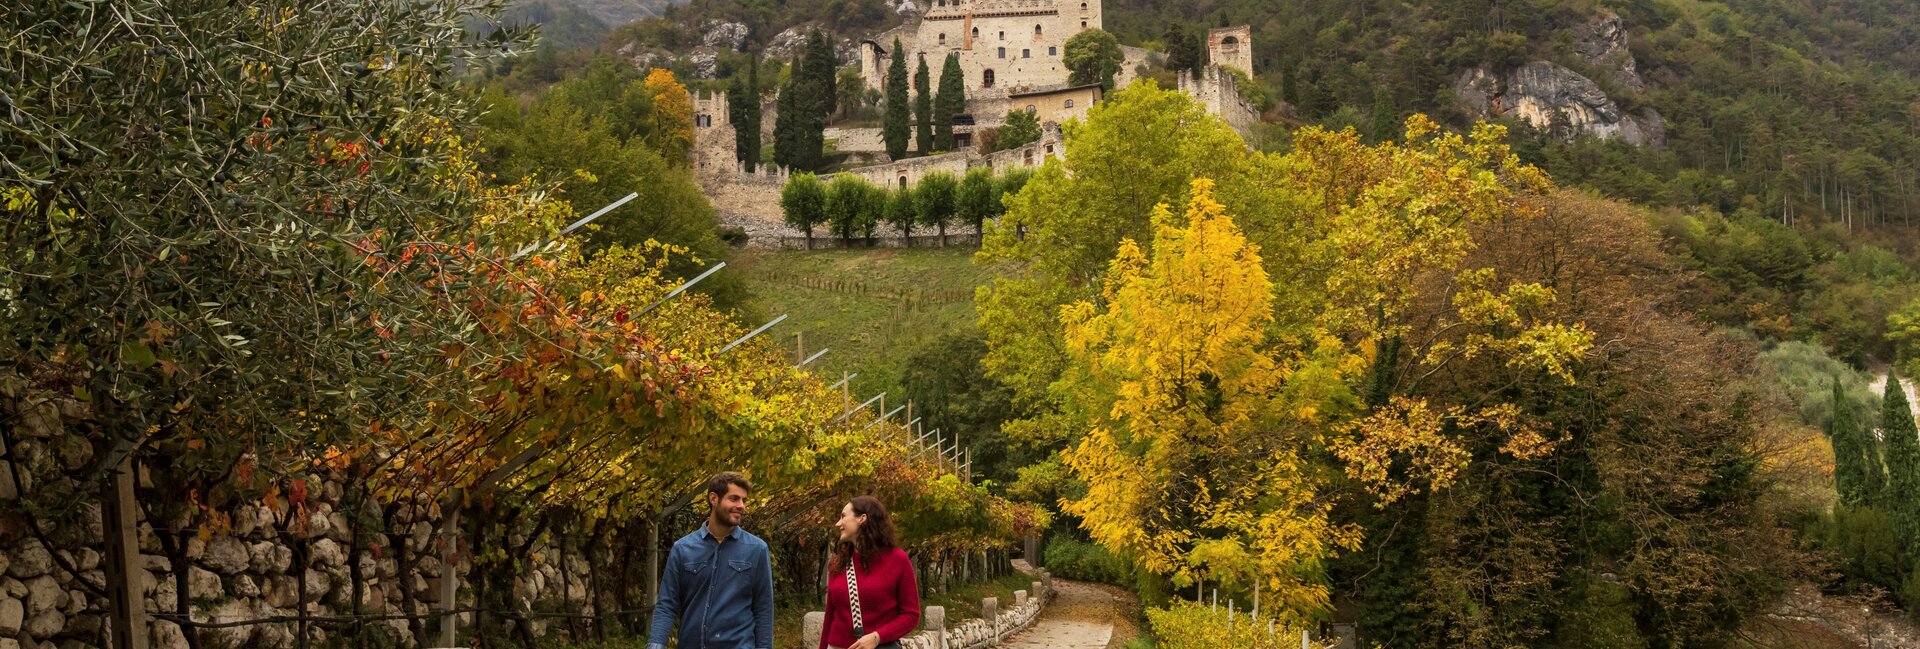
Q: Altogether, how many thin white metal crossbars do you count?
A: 13